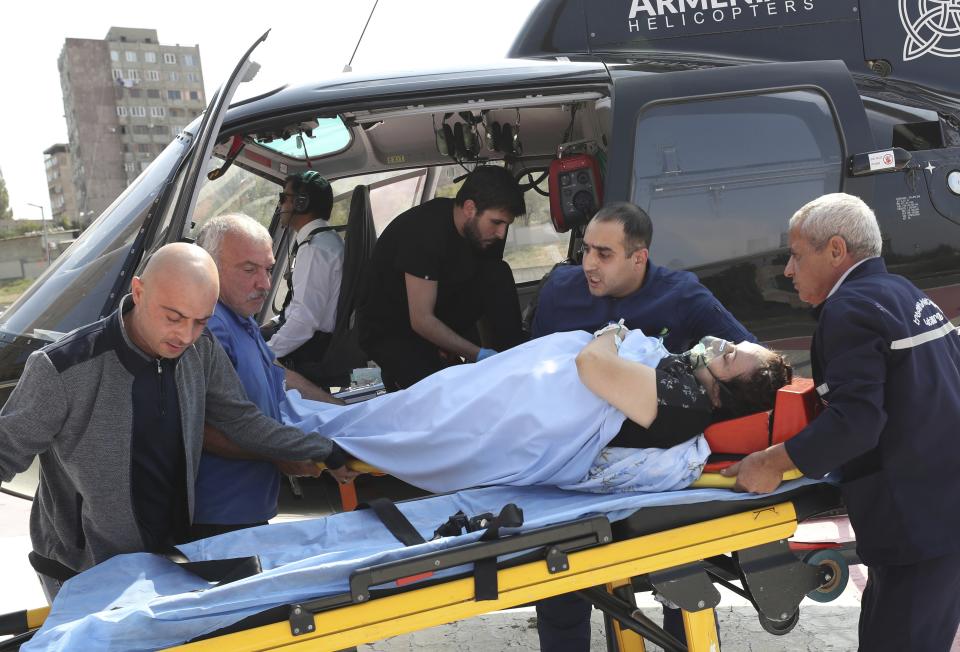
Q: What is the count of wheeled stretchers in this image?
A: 1